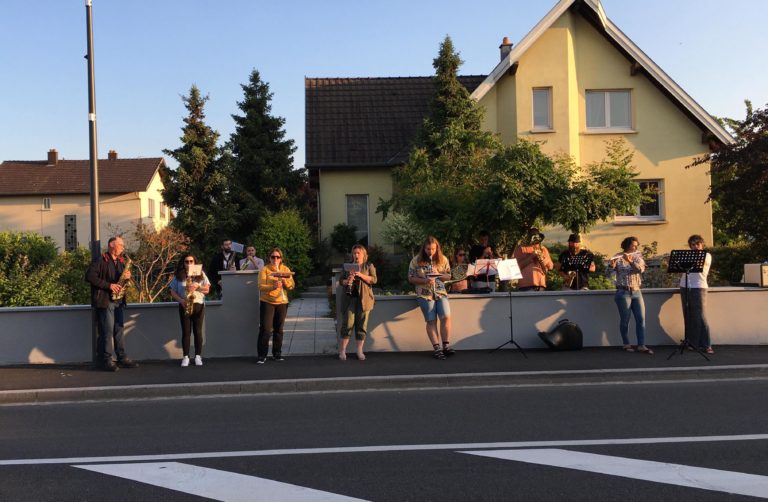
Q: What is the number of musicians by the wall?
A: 13